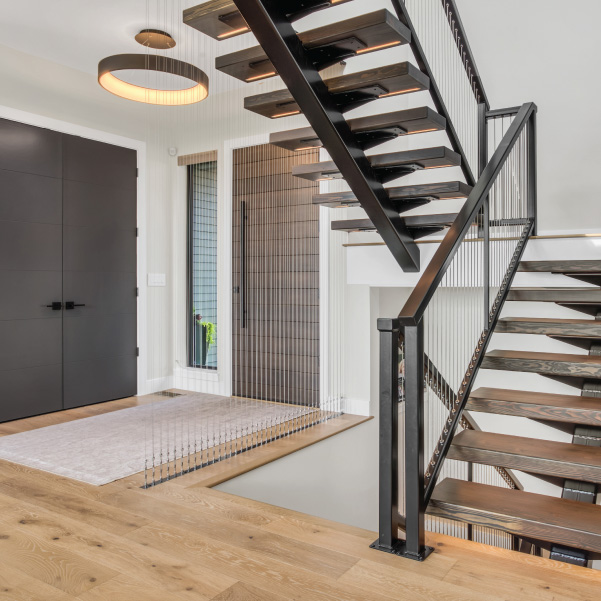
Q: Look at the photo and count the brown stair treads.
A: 14